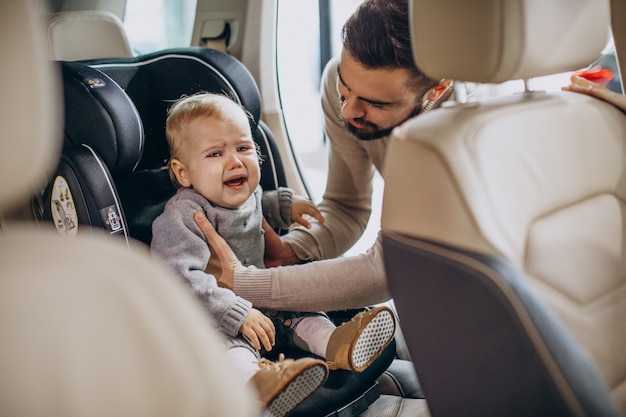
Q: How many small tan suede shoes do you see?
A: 2